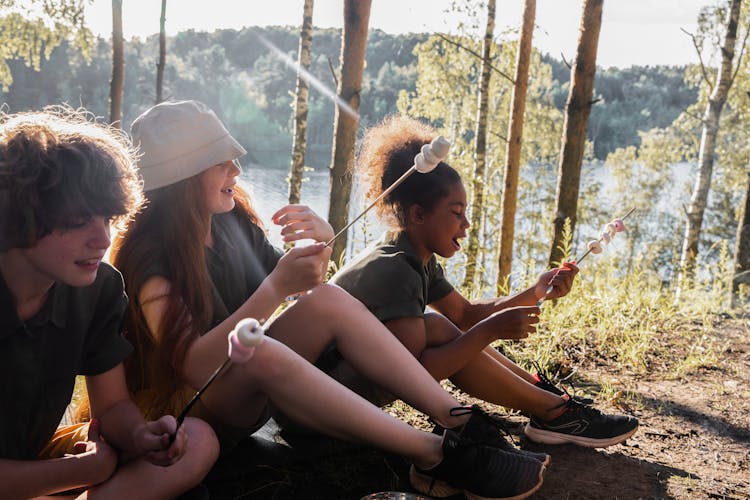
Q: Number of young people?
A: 3